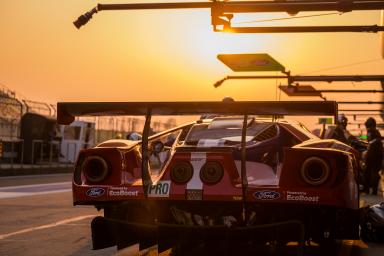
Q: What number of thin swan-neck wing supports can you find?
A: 2